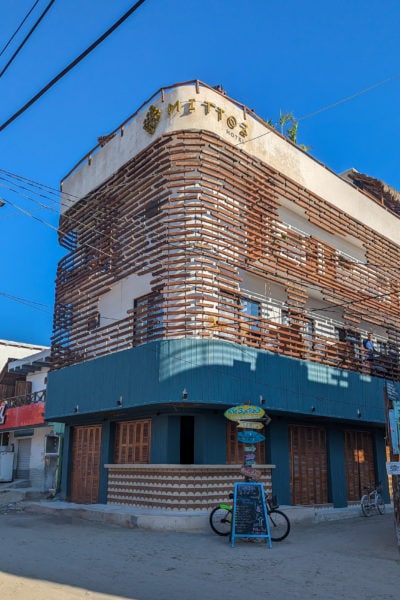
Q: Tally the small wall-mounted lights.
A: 6